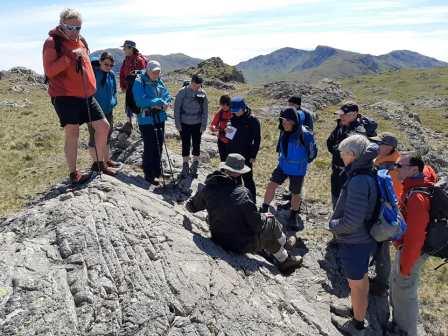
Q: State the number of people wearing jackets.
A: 14